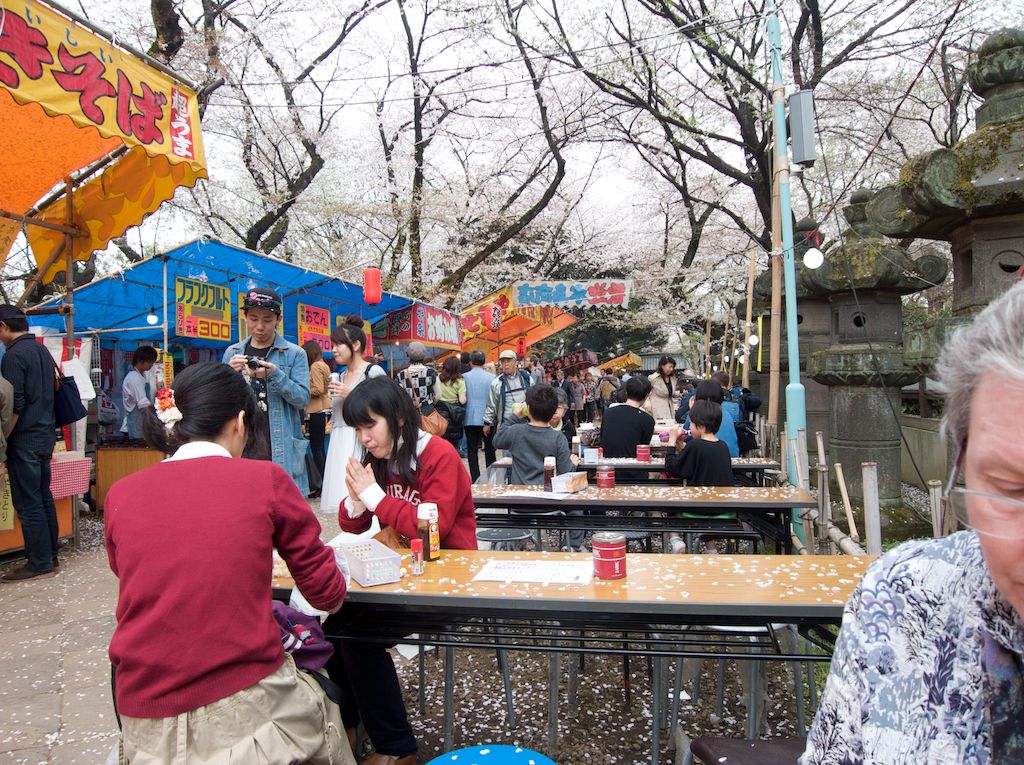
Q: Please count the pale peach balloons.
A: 0